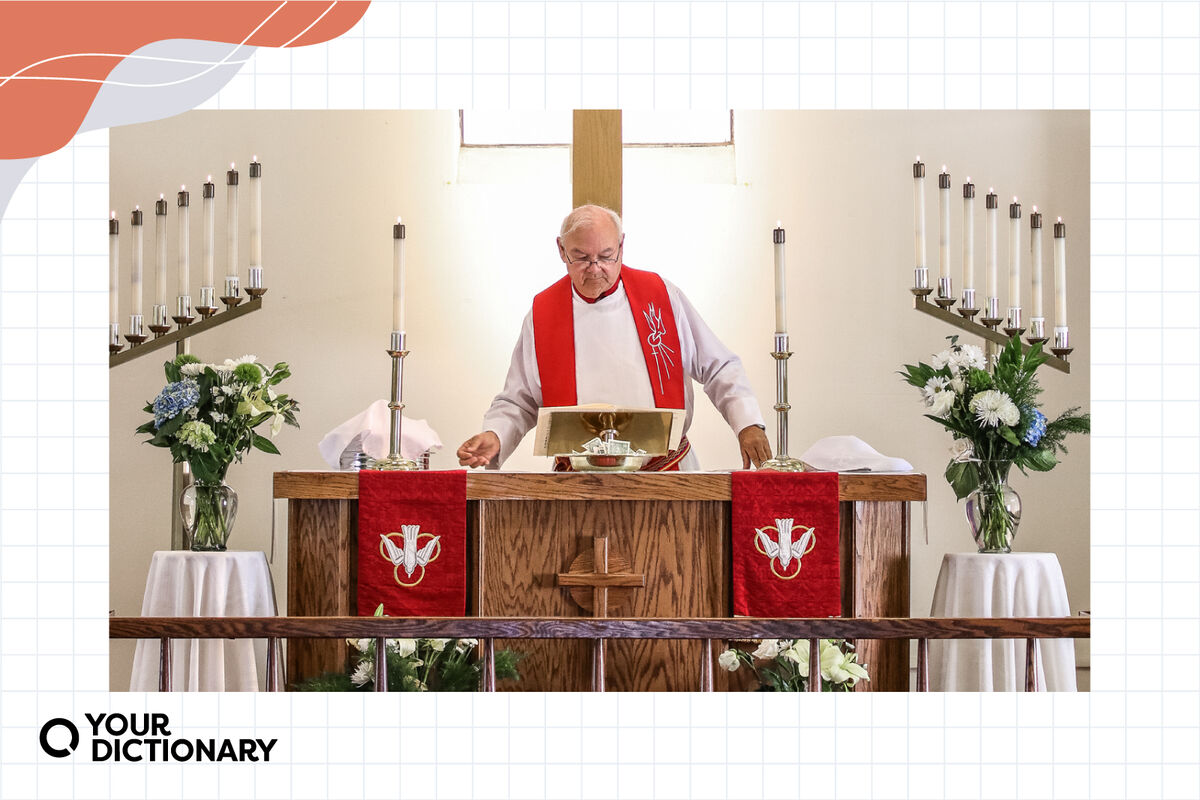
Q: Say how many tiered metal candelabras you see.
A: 2